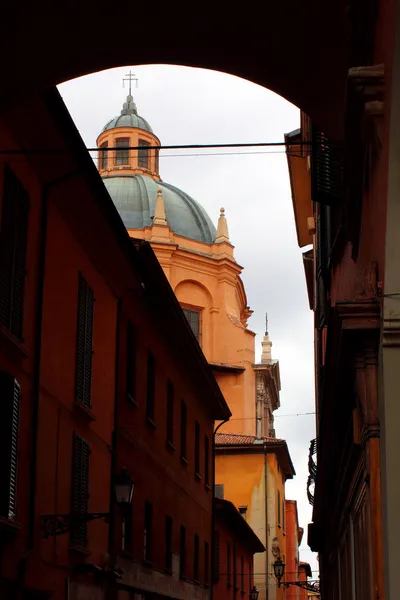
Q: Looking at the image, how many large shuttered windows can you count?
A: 4